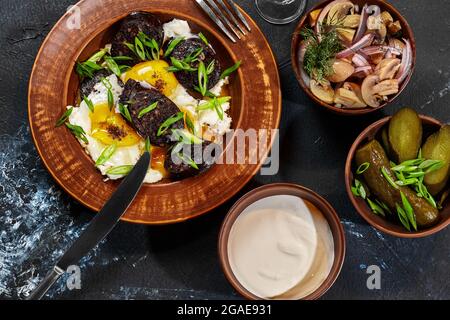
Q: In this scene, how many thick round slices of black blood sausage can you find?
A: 5